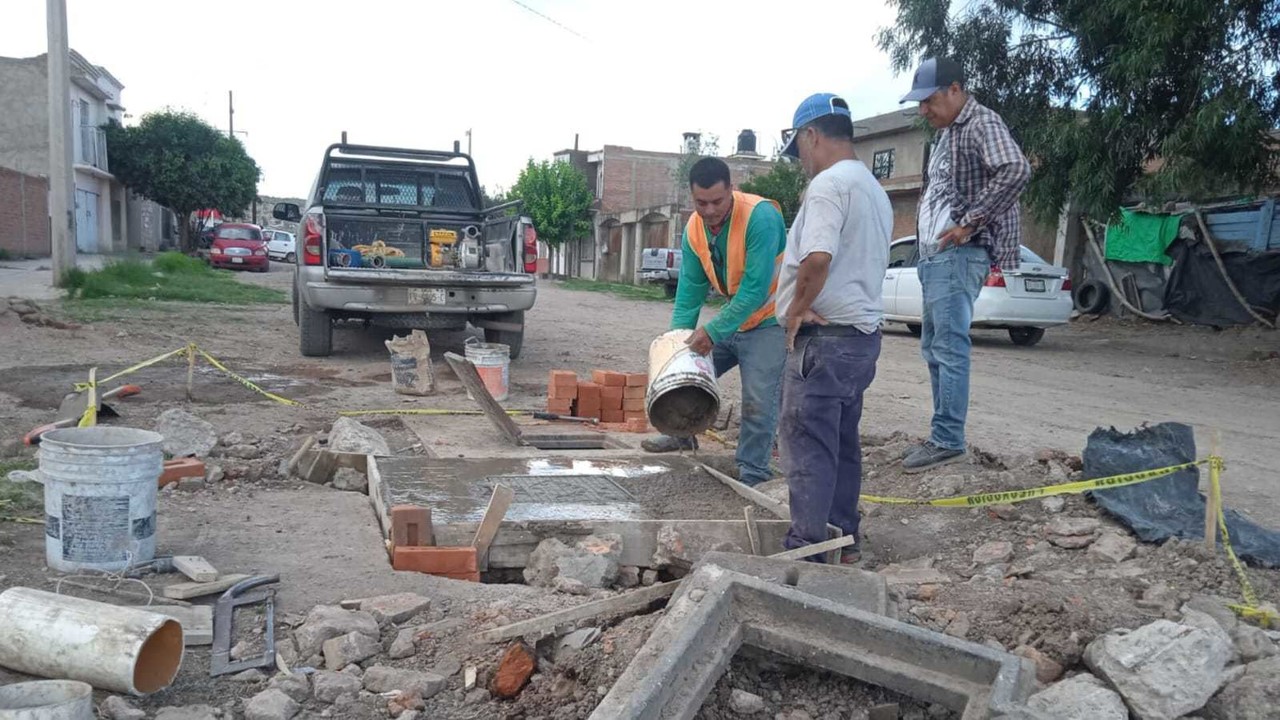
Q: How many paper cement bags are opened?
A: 1